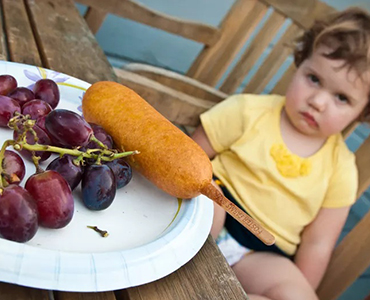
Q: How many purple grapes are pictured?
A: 15